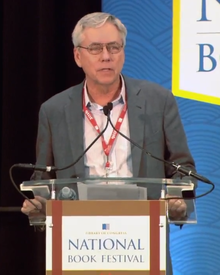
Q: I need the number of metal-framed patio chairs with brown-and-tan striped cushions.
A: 0